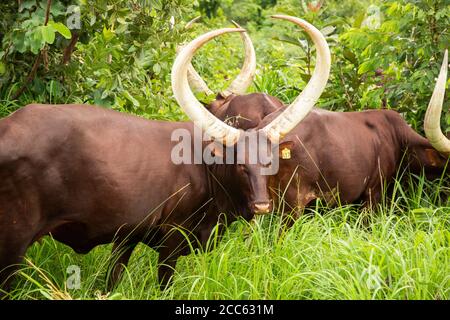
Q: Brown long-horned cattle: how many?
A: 3